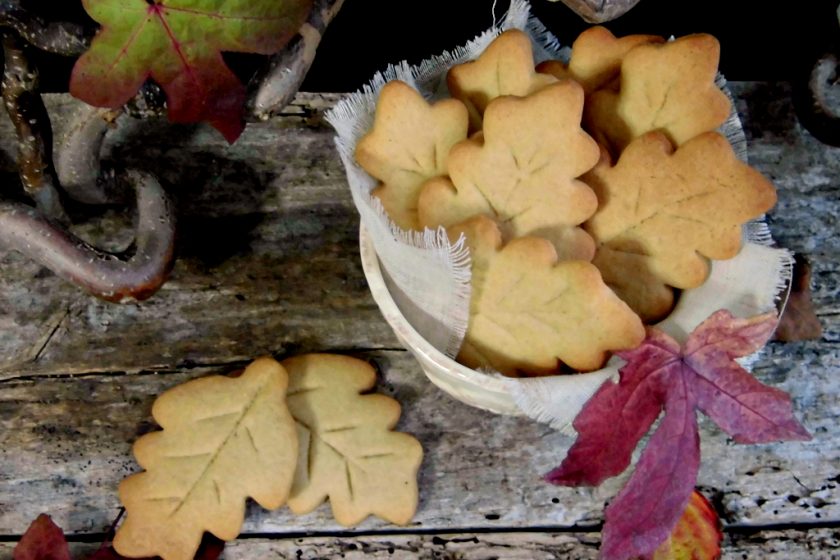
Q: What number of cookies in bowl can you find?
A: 7